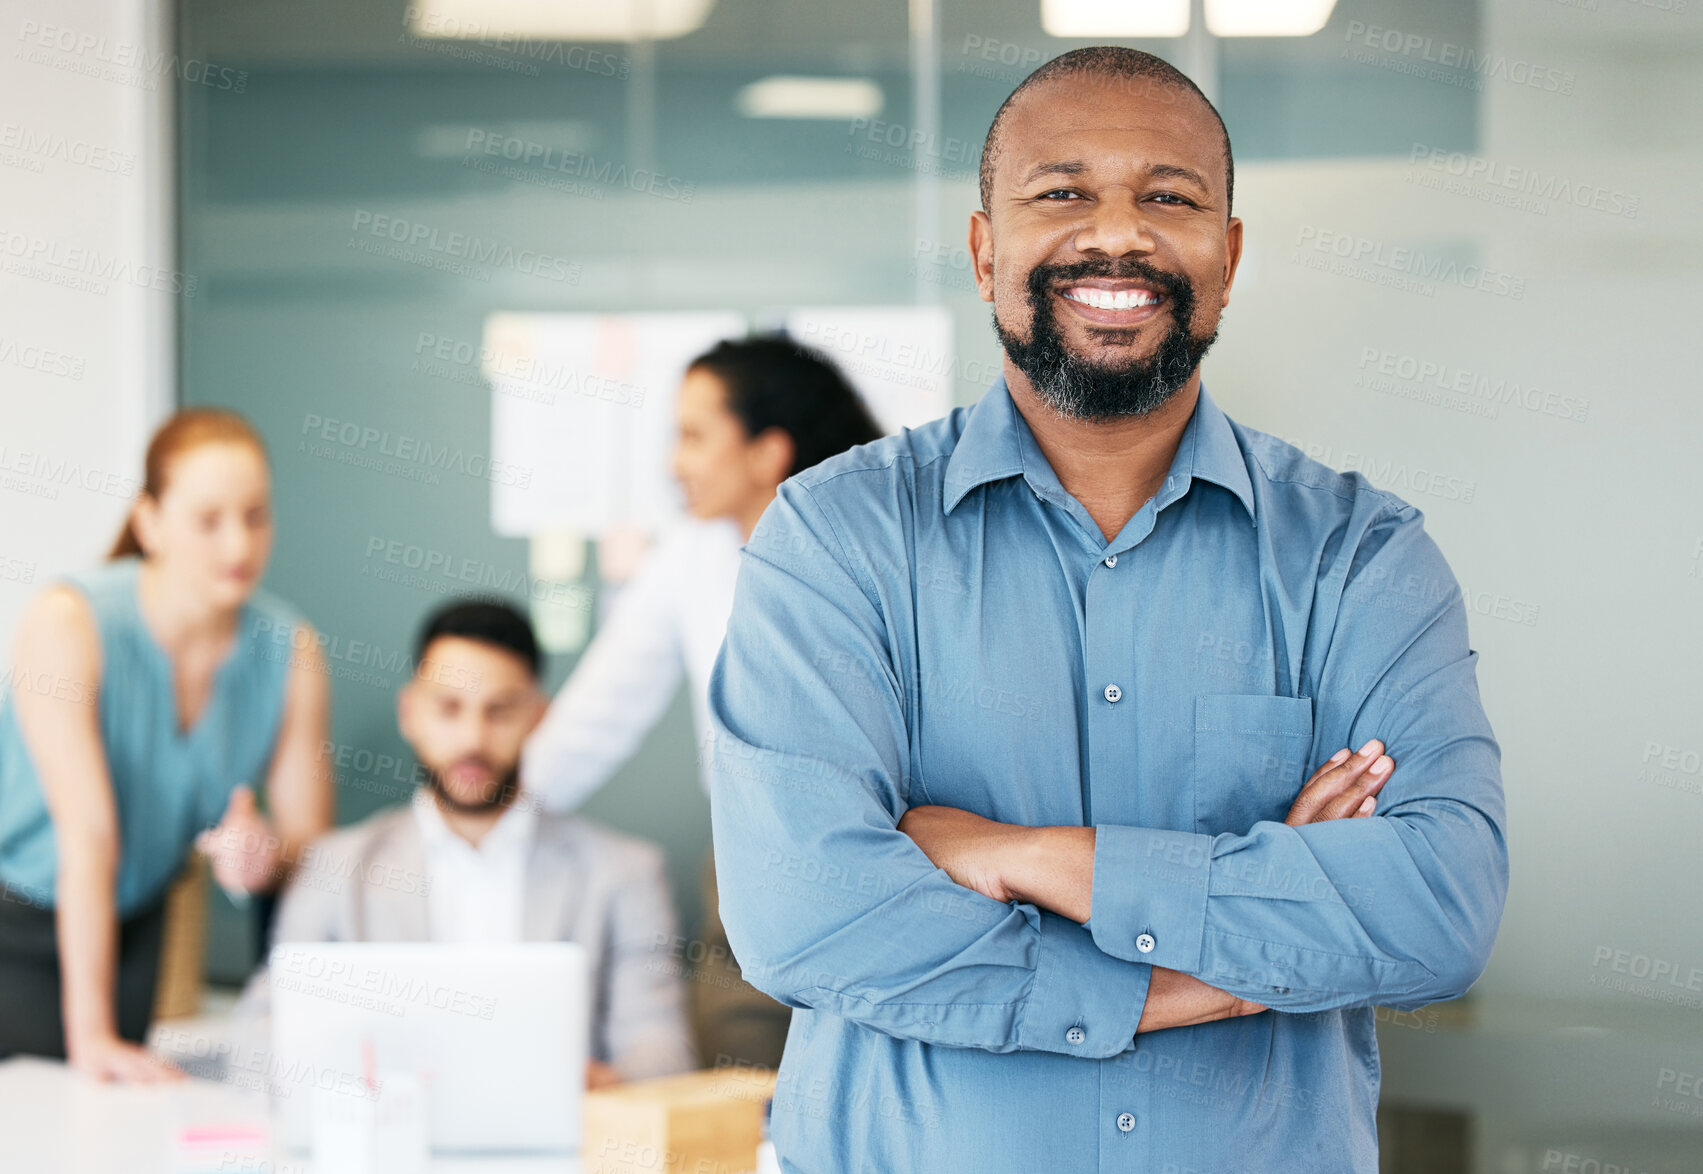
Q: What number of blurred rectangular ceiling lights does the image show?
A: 4